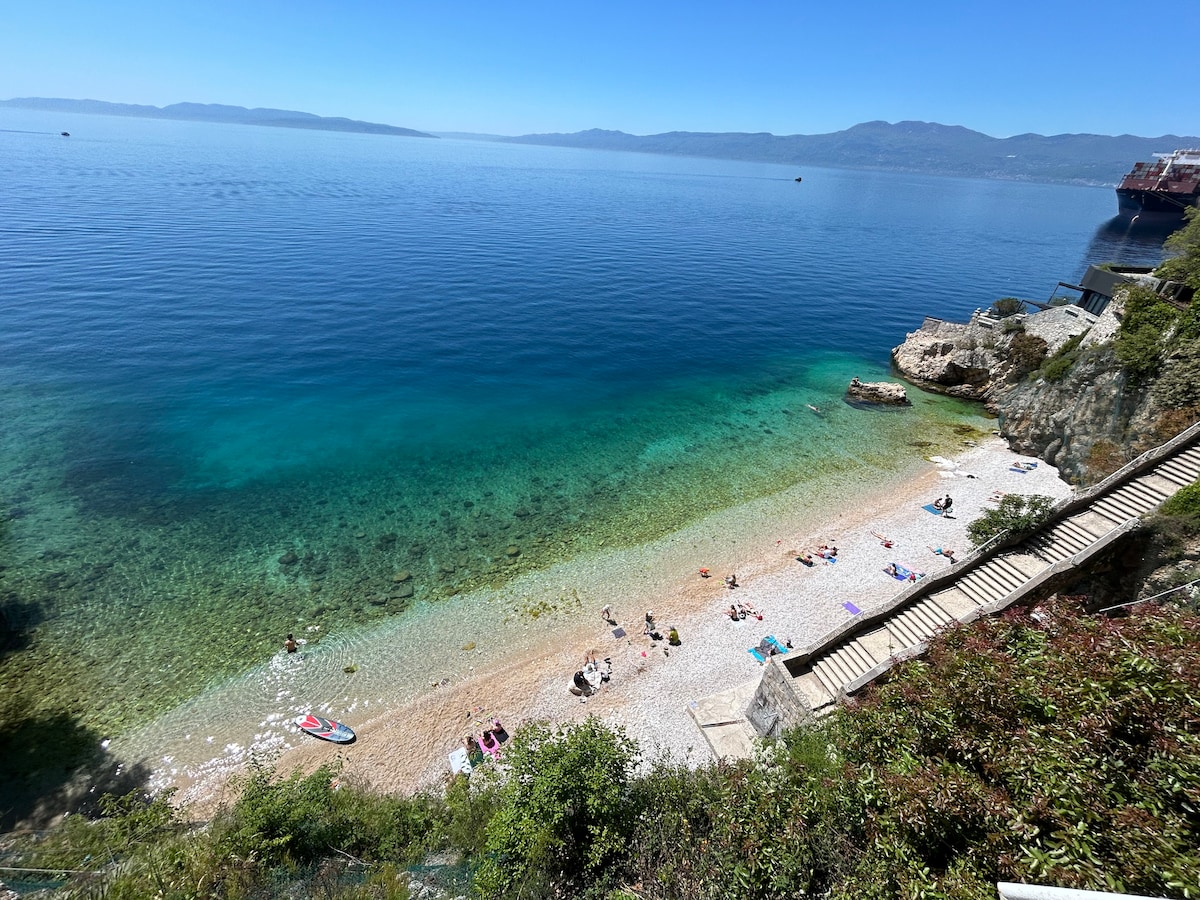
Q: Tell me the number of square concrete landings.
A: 6